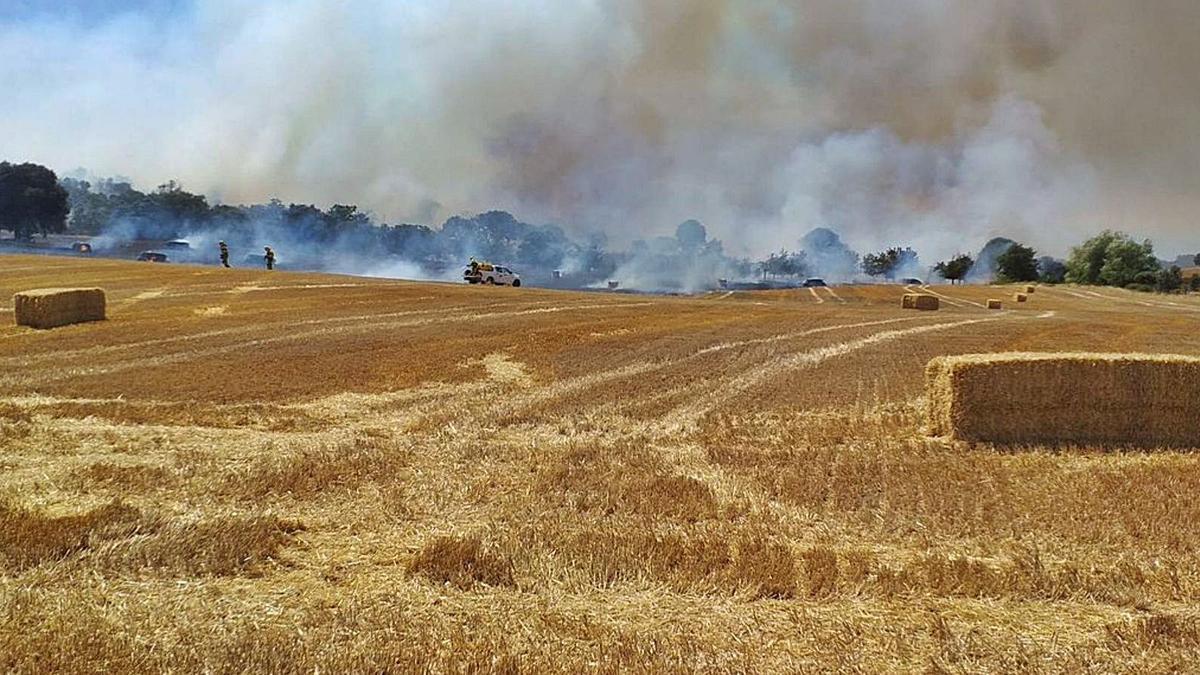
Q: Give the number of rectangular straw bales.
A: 6